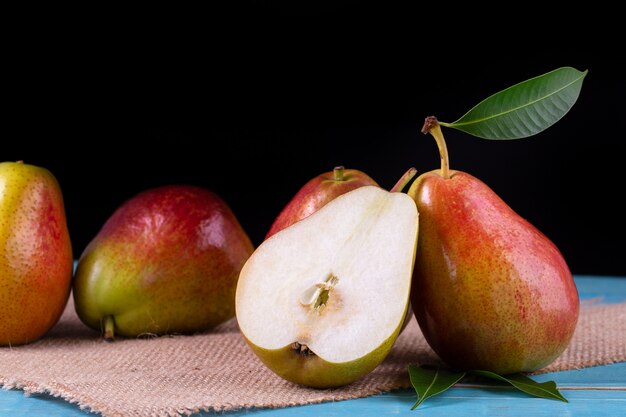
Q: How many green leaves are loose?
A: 2